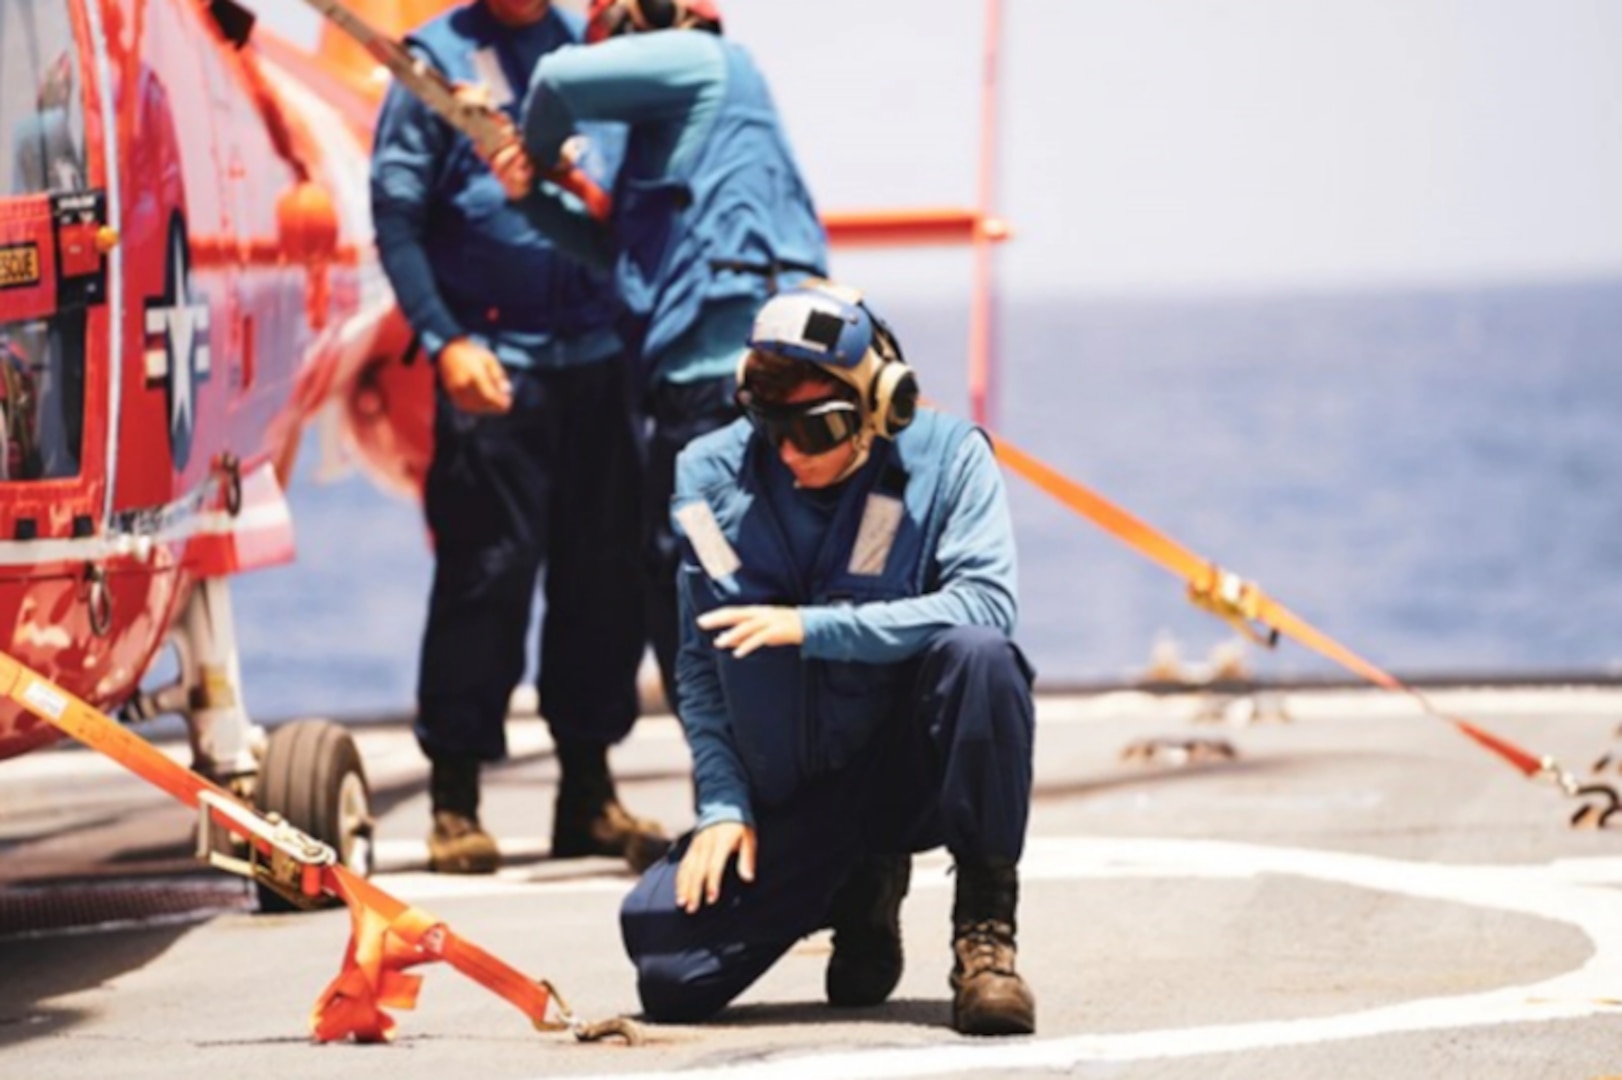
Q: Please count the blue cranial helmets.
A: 1